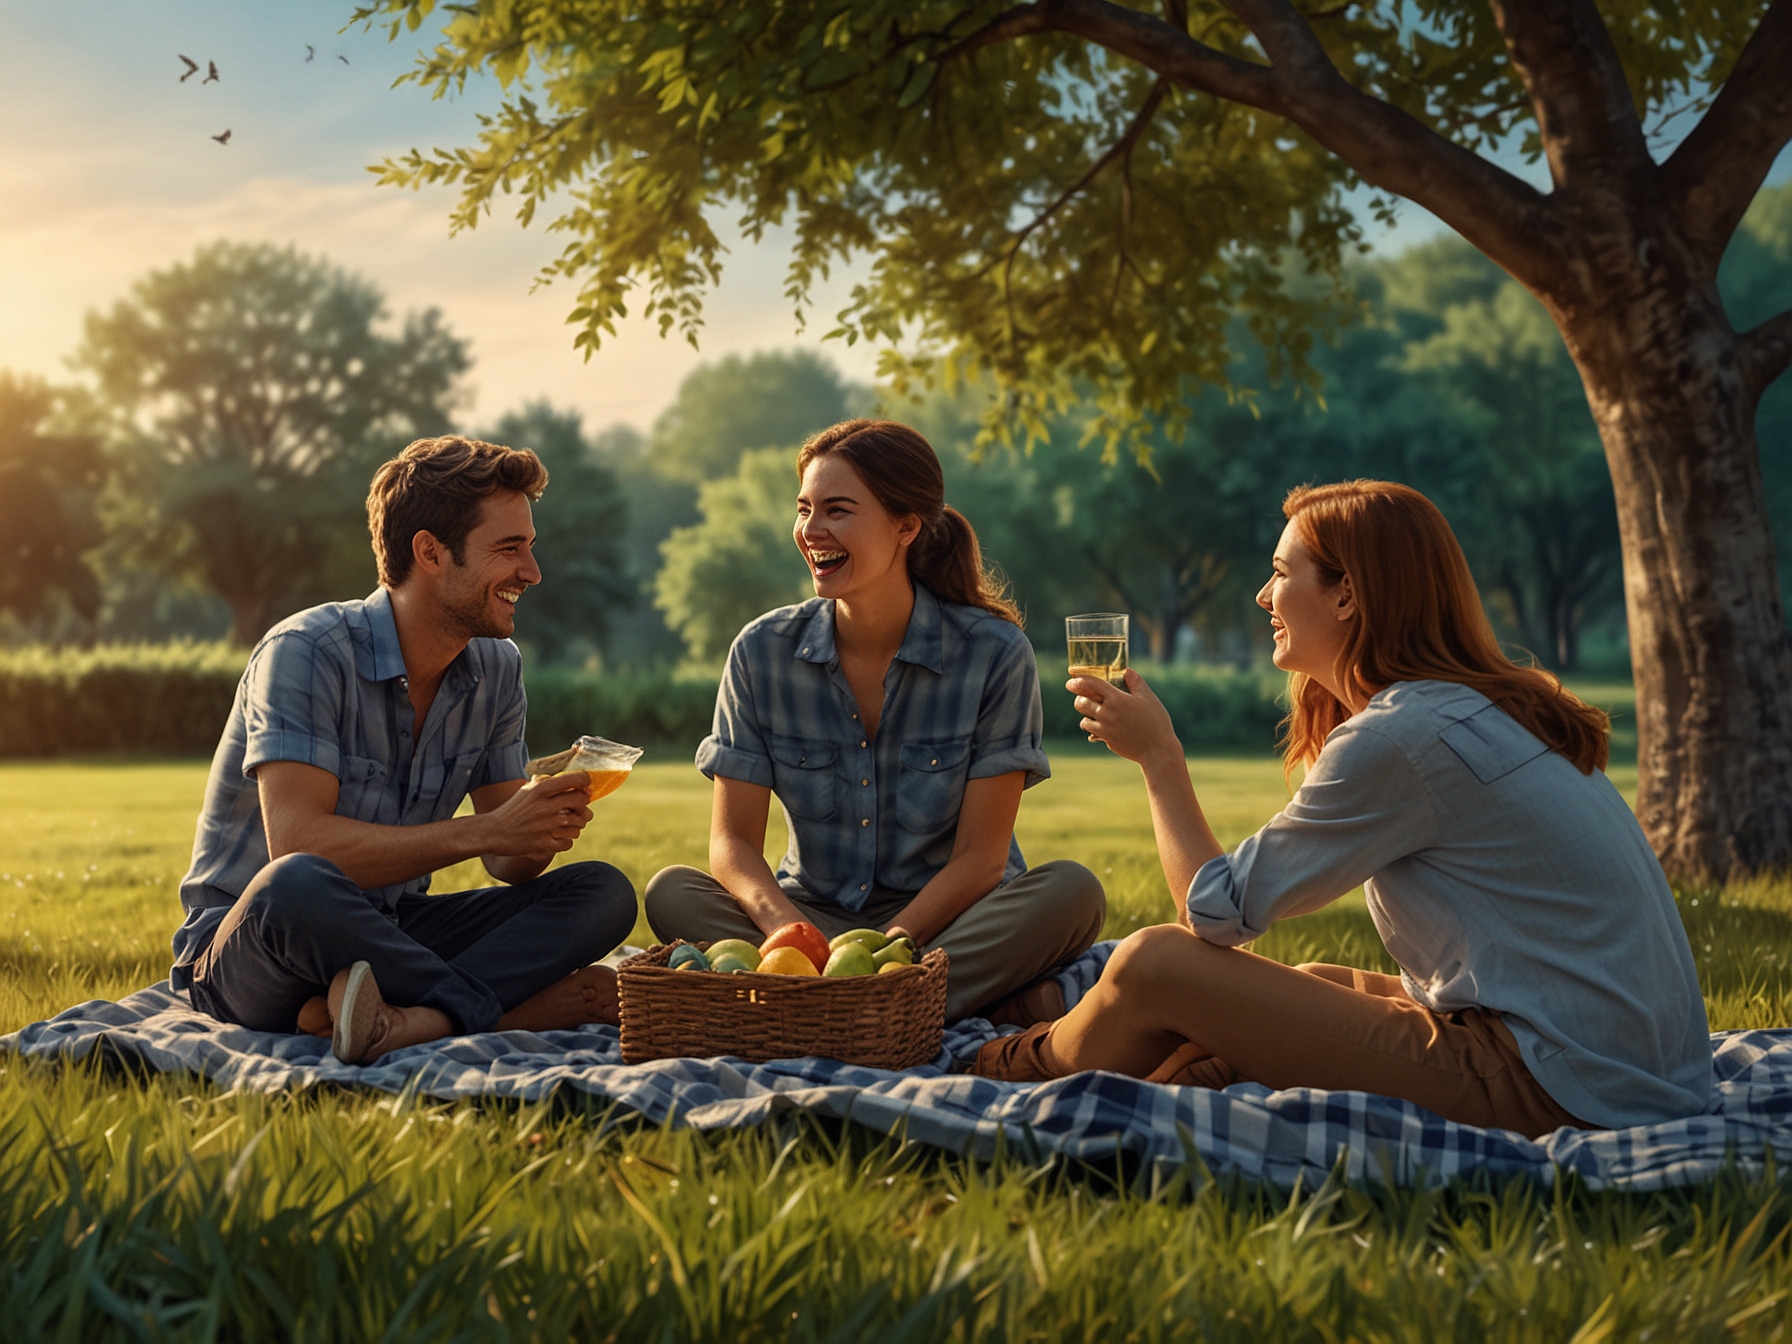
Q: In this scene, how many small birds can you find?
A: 5